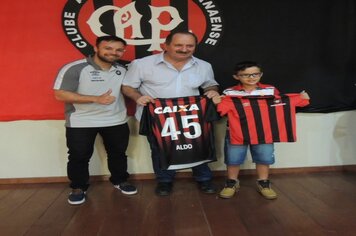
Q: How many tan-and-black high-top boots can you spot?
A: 2